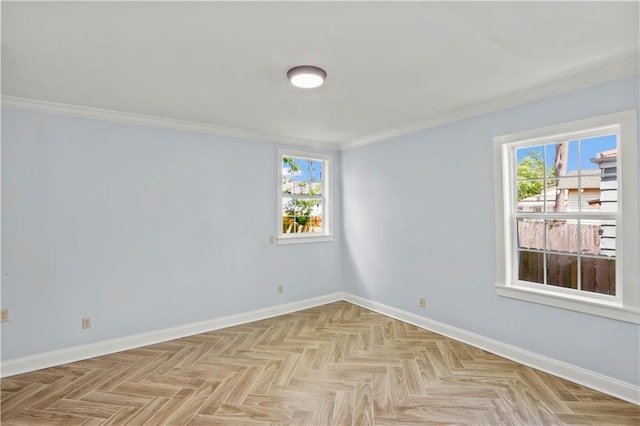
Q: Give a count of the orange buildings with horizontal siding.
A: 0